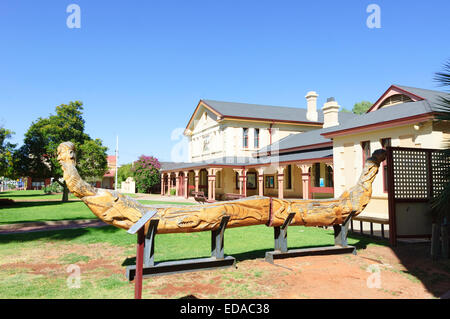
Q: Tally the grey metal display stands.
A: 2